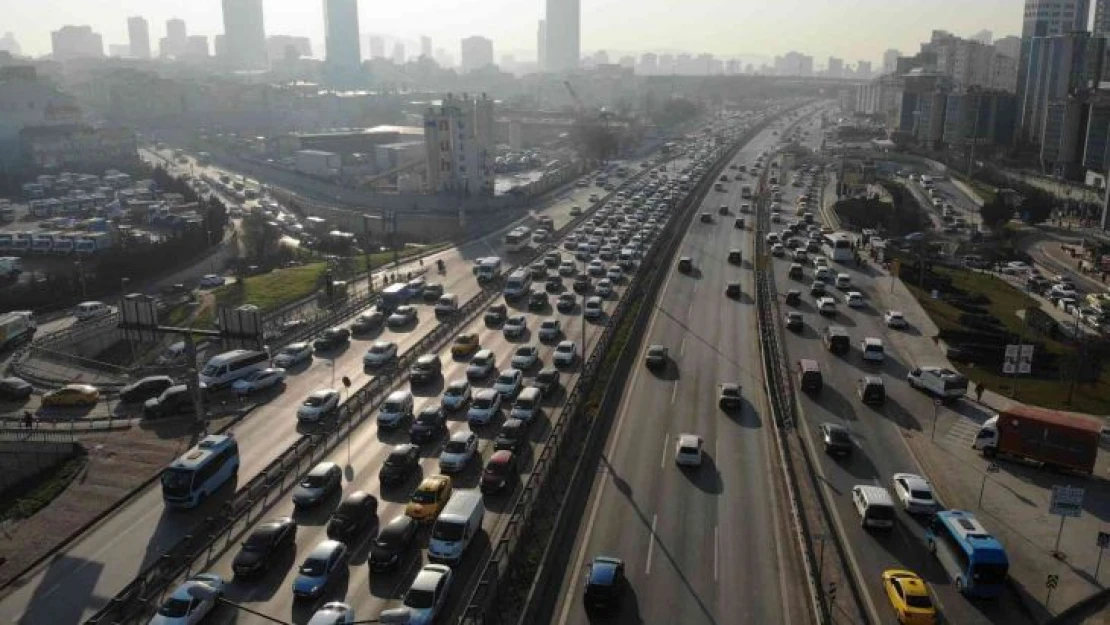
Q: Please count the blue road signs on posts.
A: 1